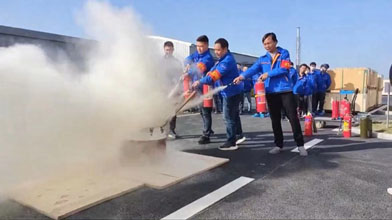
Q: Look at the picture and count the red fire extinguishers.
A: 7